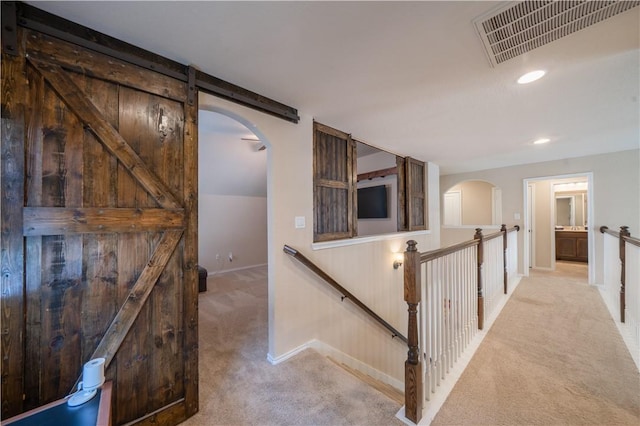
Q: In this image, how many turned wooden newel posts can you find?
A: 4